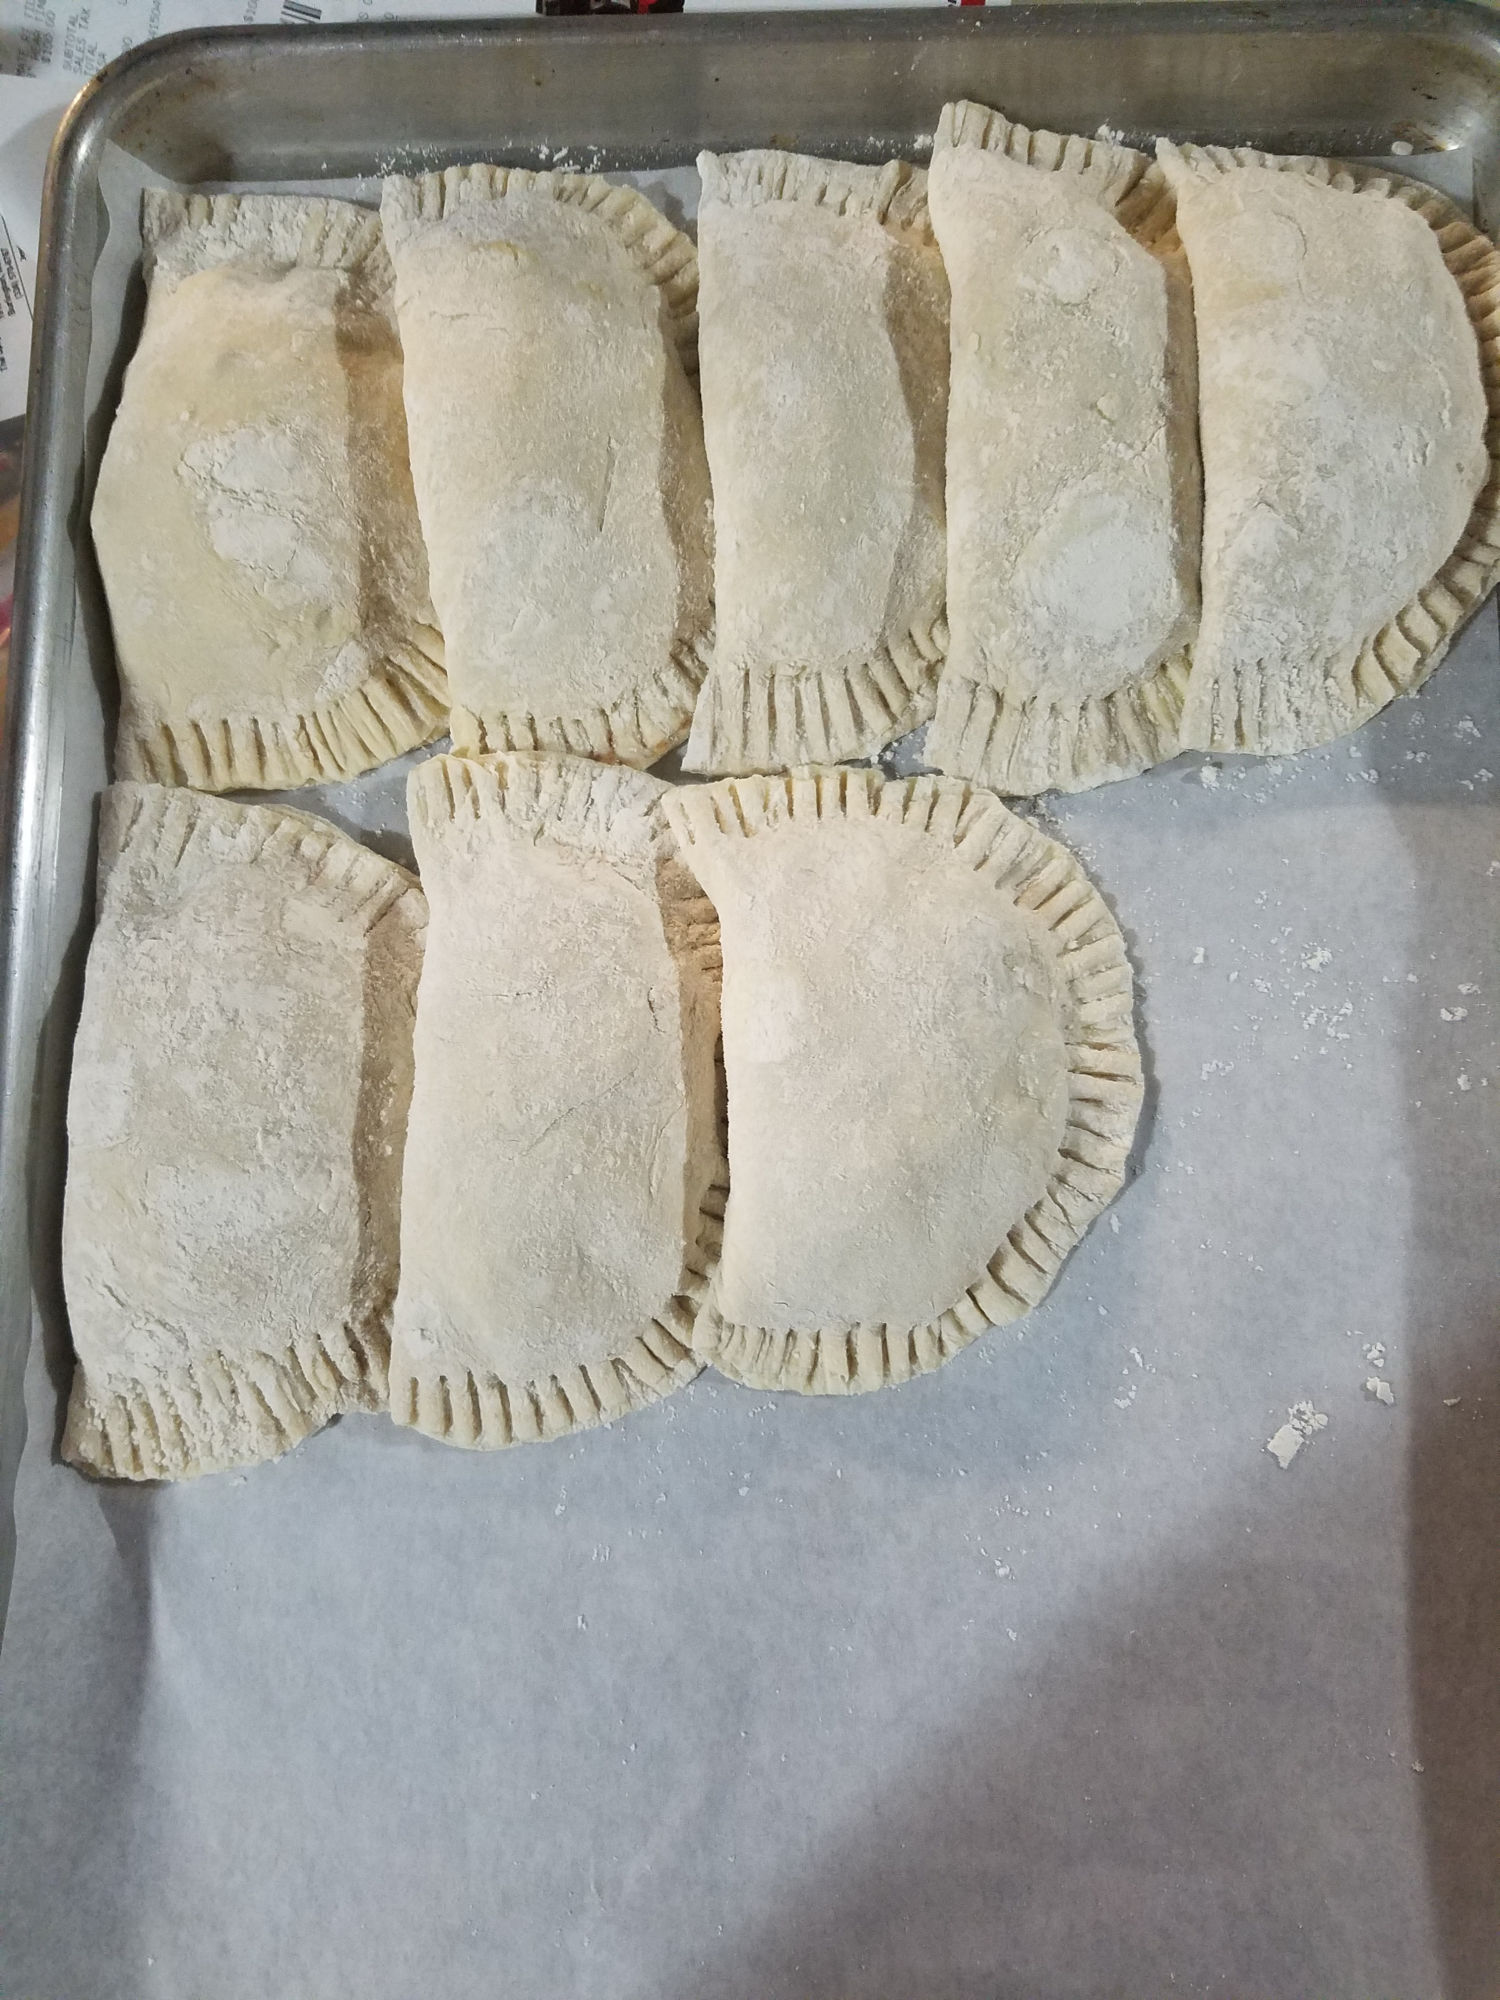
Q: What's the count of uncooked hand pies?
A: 8